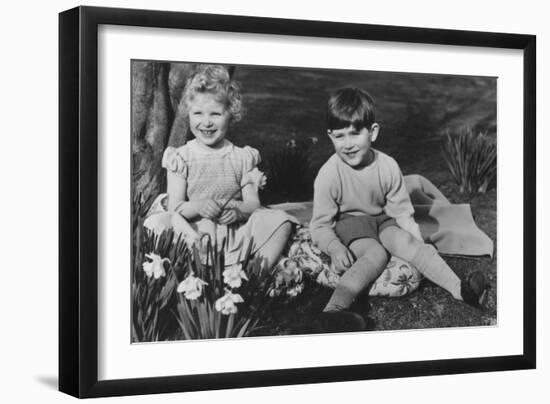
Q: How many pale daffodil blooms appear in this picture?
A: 4